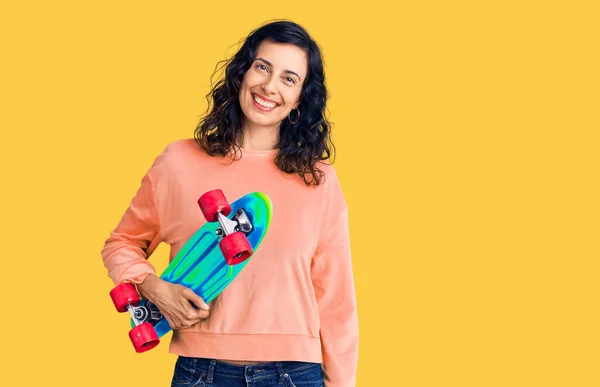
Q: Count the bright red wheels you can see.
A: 4